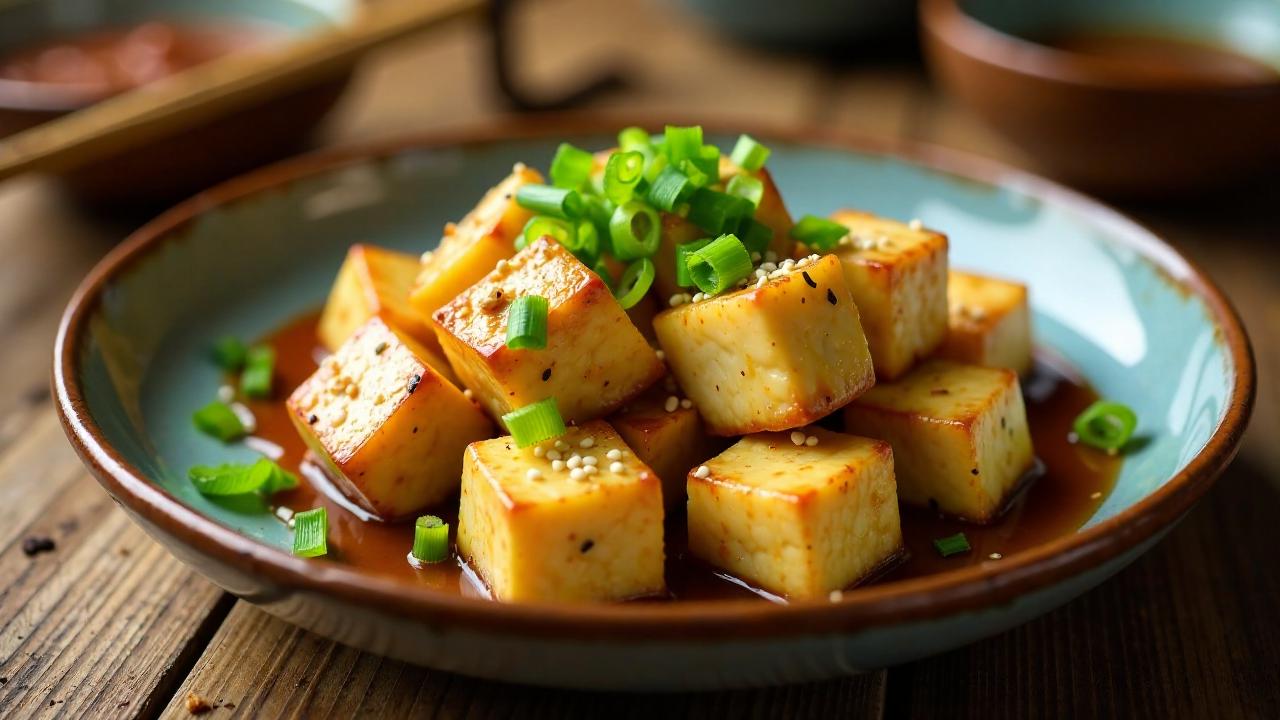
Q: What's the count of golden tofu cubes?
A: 12